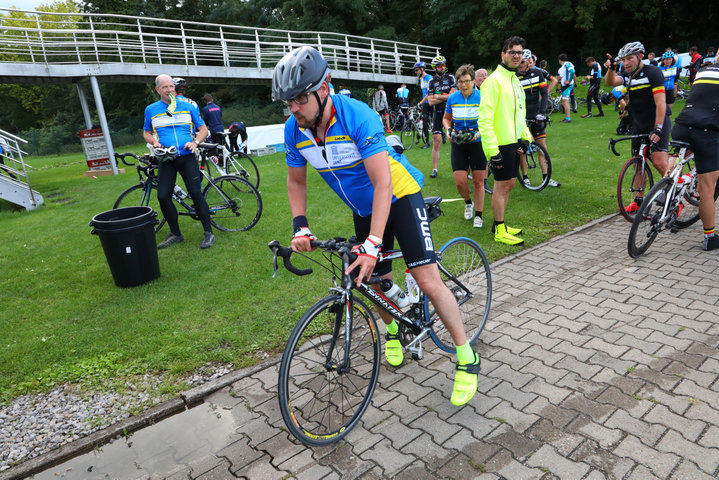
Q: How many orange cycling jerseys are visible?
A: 0